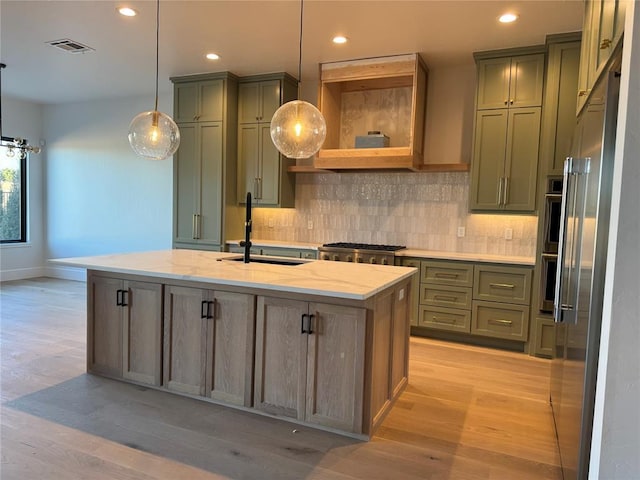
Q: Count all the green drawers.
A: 5